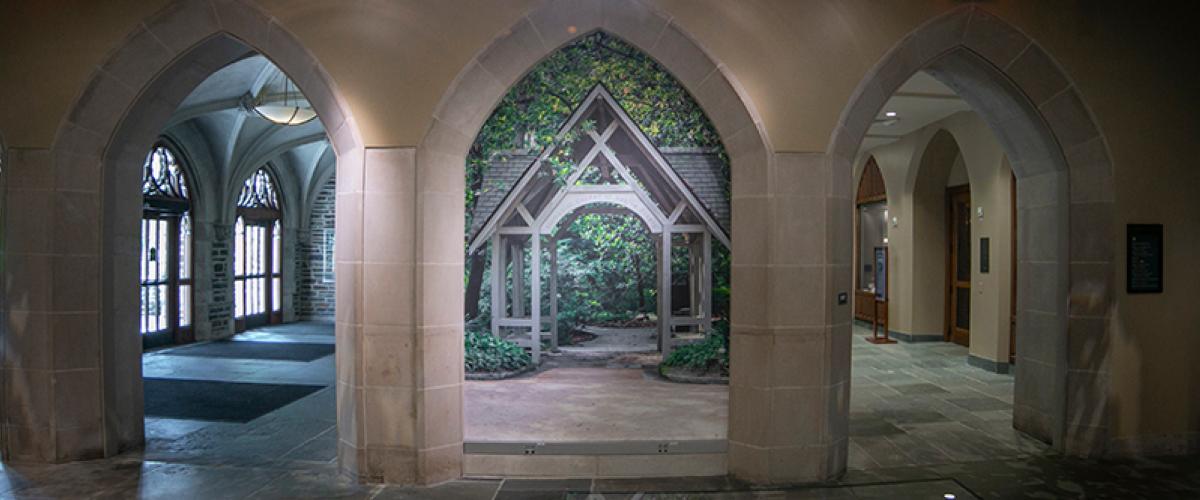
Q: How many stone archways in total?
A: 3